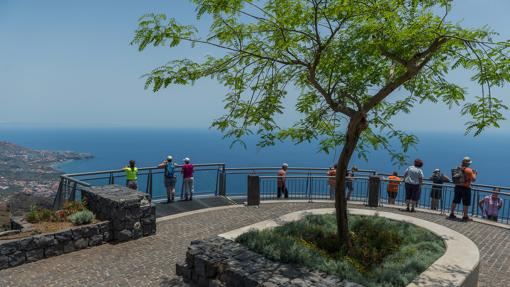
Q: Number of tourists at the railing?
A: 11